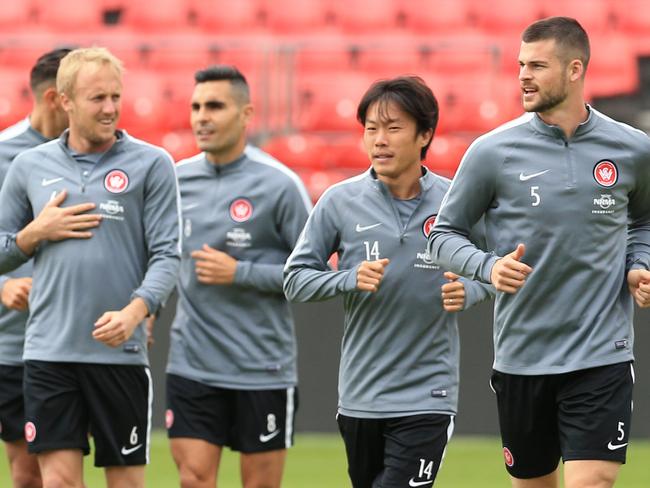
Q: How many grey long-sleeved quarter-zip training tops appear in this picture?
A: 5